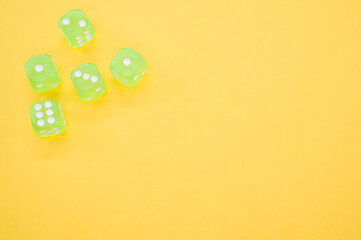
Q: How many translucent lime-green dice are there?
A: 5